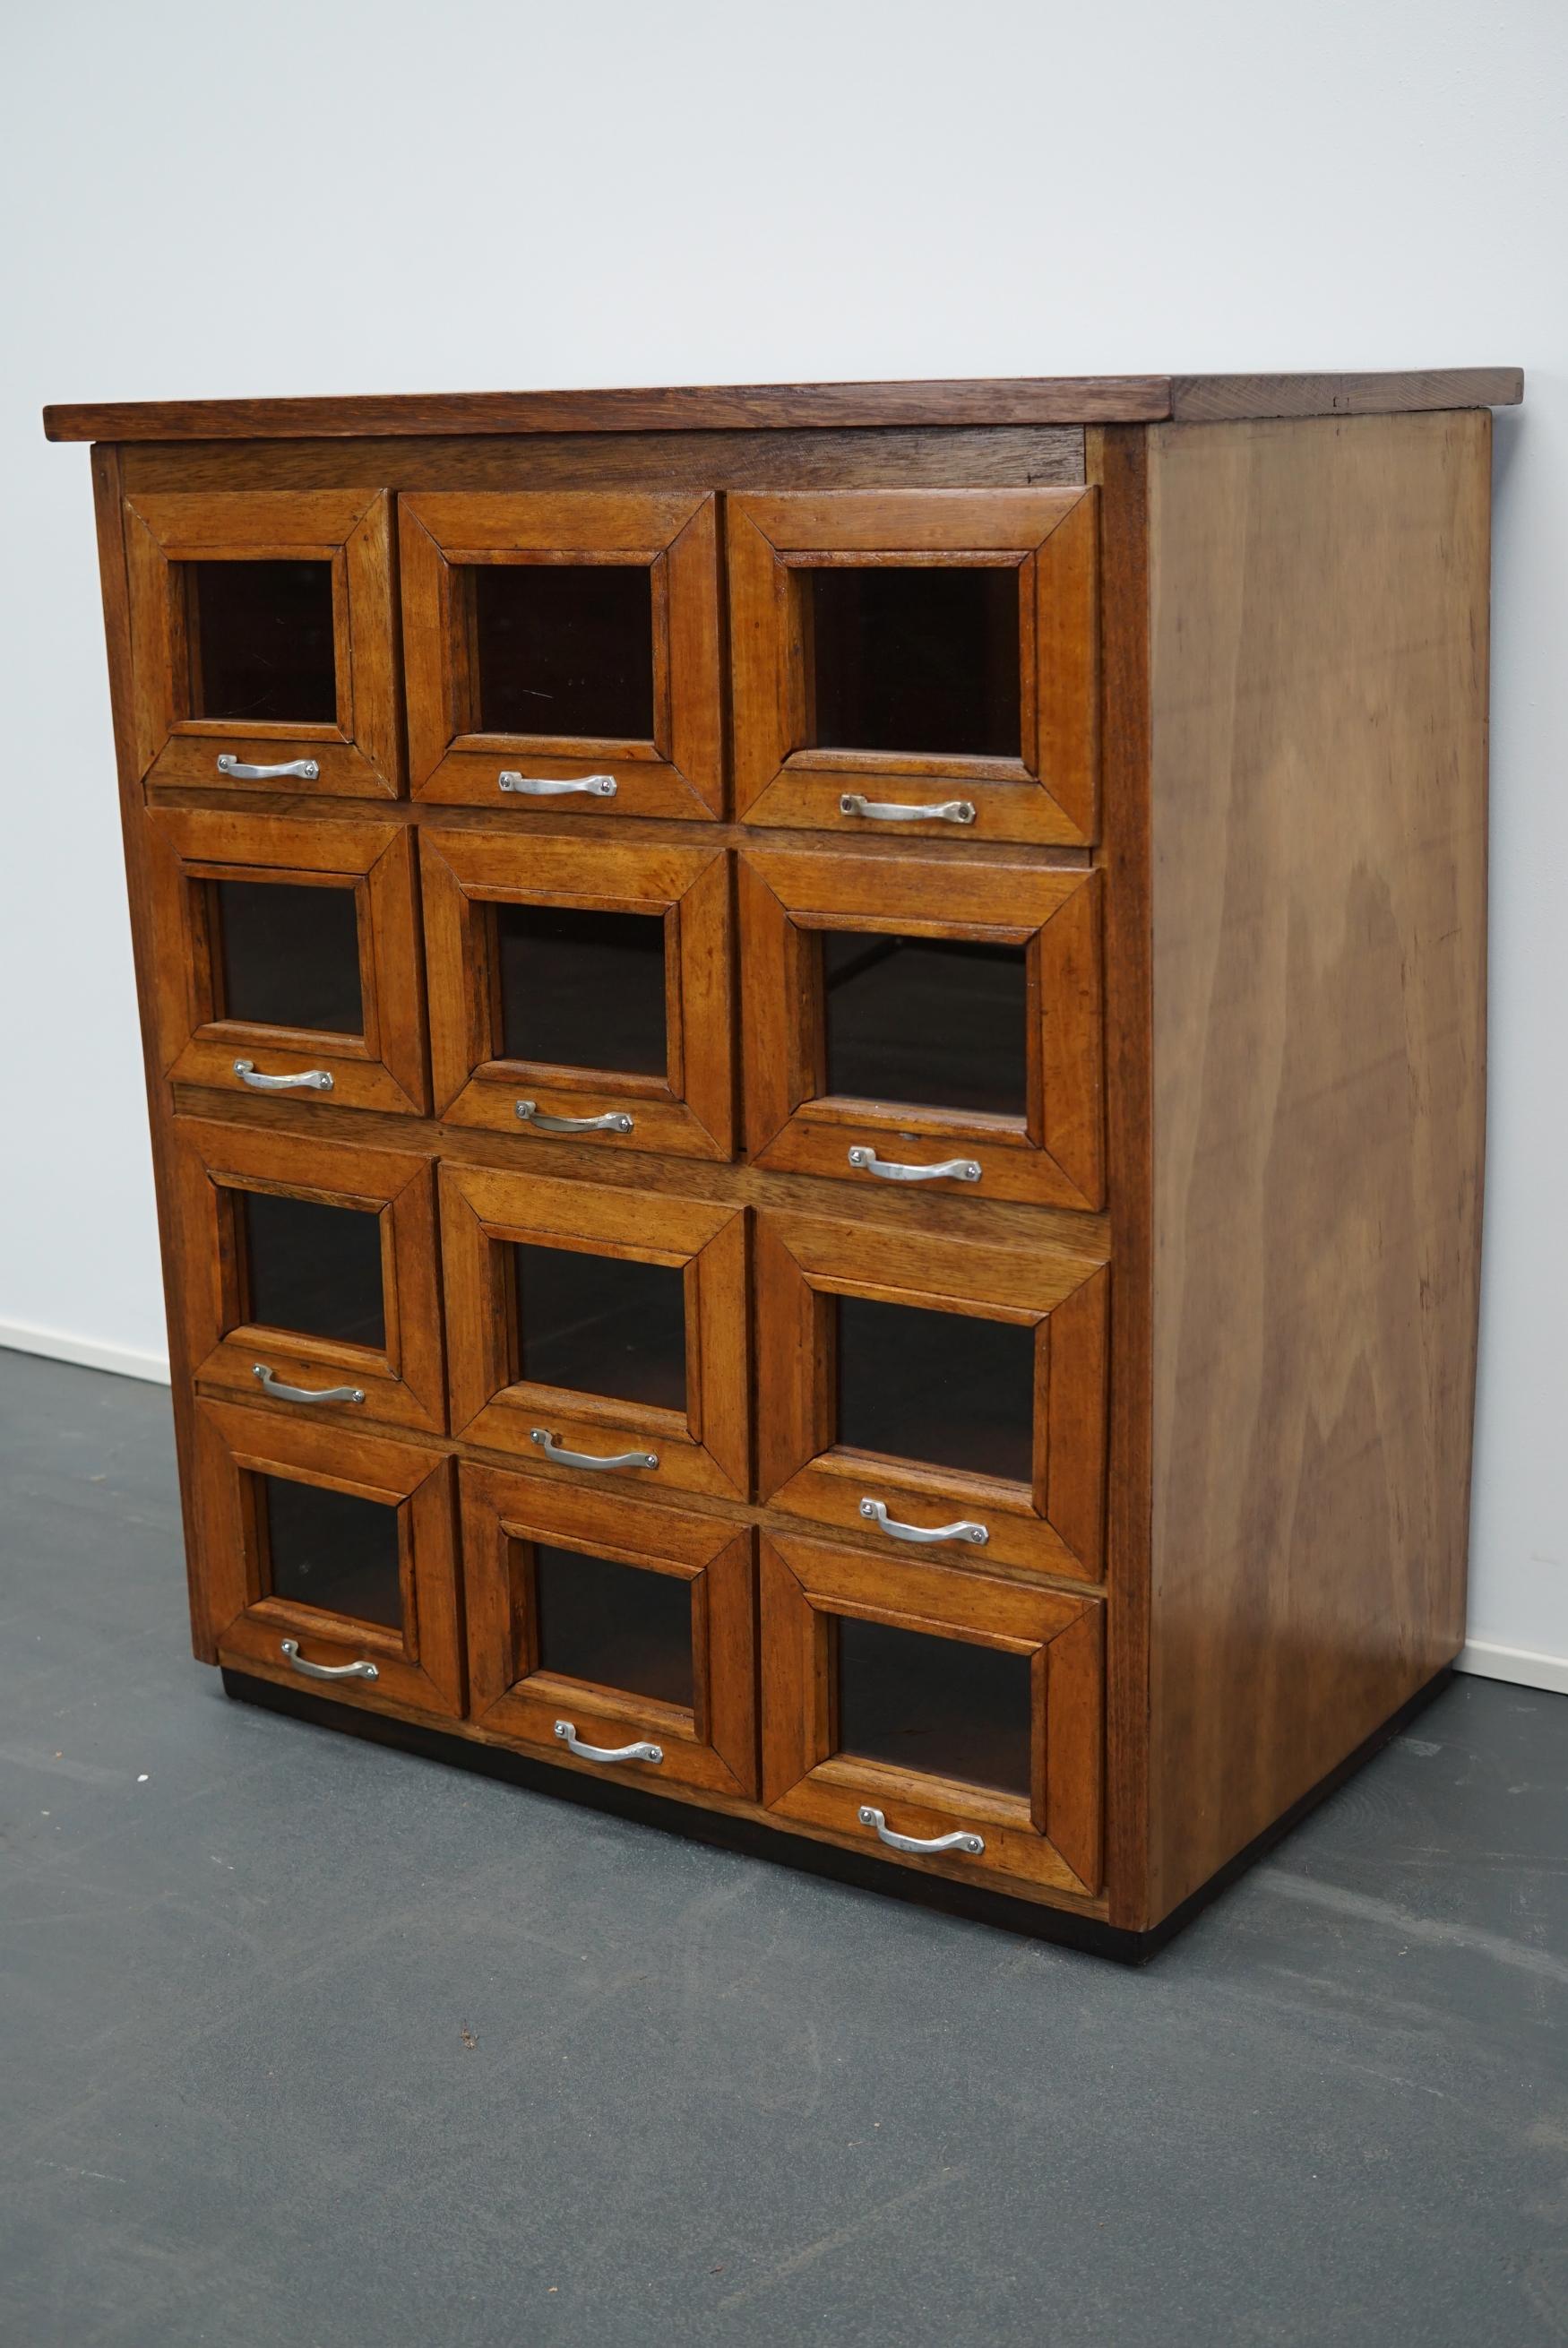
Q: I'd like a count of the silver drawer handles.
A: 12